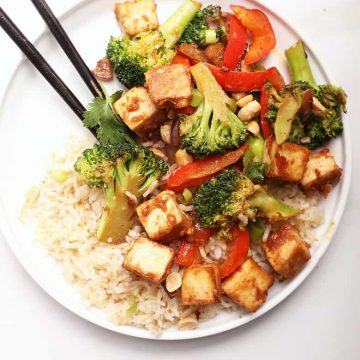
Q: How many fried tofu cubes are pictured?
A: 10